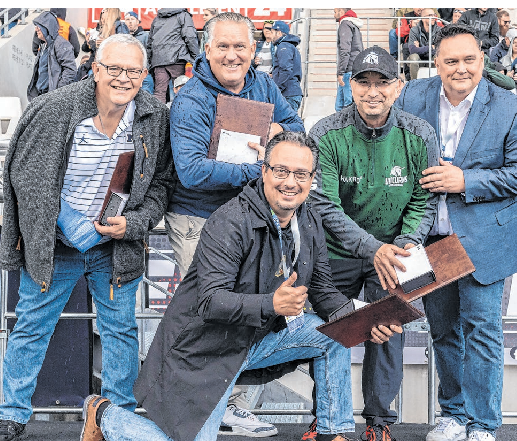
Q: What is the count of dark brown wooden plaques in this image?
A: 4